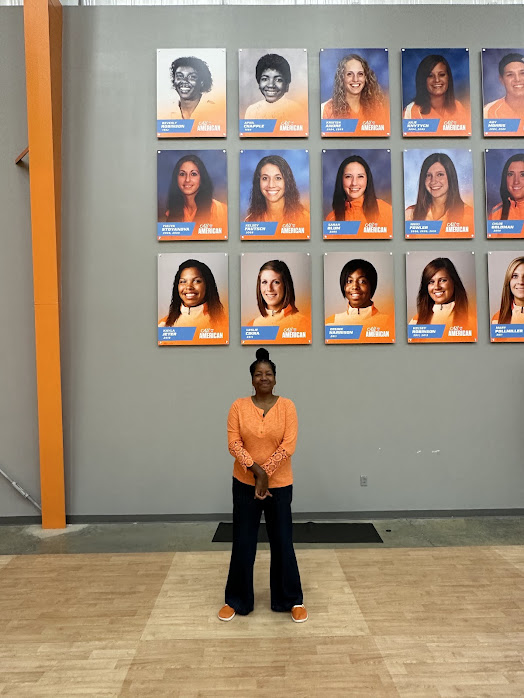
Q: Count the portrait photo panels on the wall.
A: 15